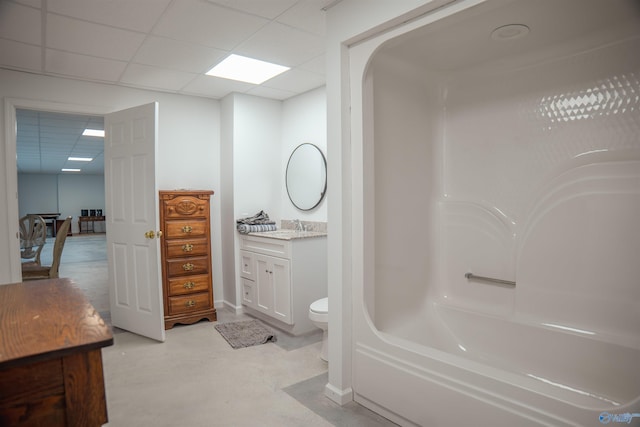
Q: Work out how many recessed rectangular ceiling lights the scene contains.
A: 4